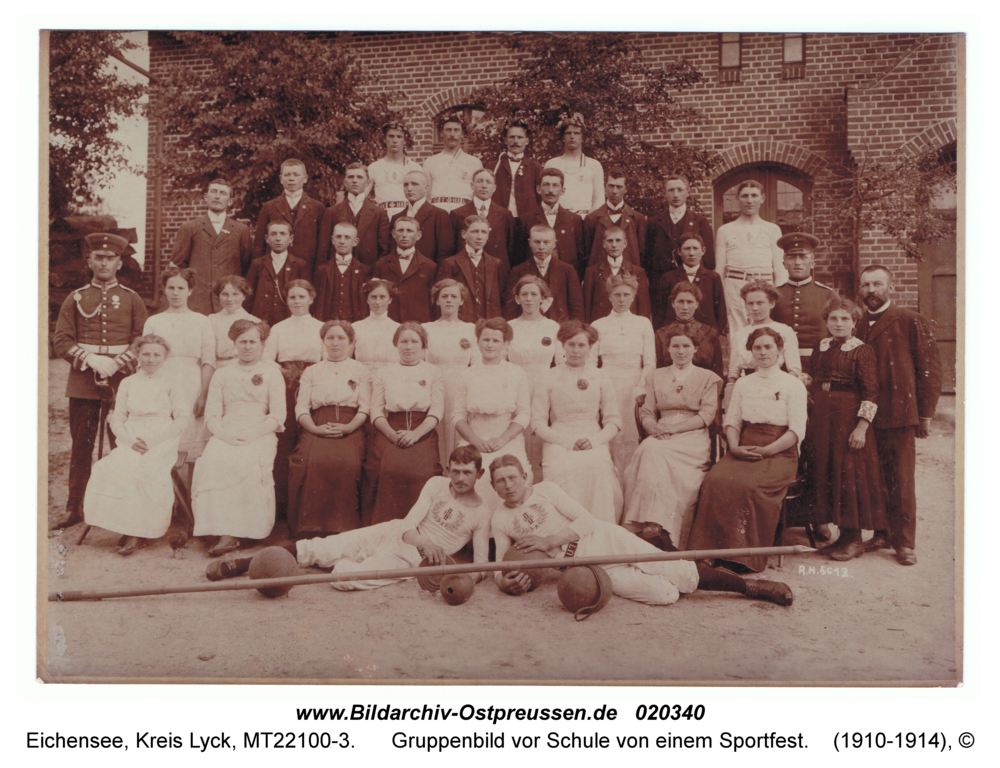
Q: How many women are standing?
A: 10